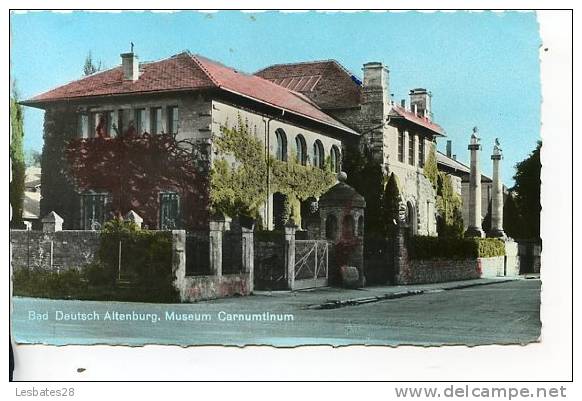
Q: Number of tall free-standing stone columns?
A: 2